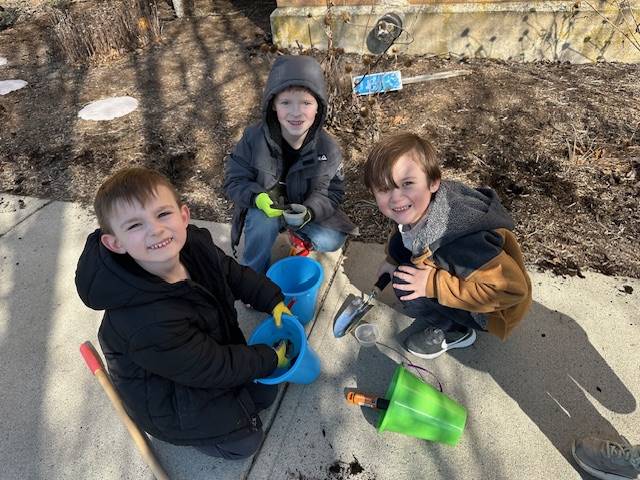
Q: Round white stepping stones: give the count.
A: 3